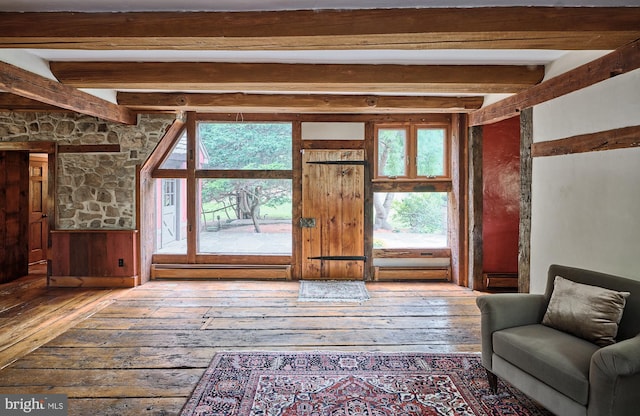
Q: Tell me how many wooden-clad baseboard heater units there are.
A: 3